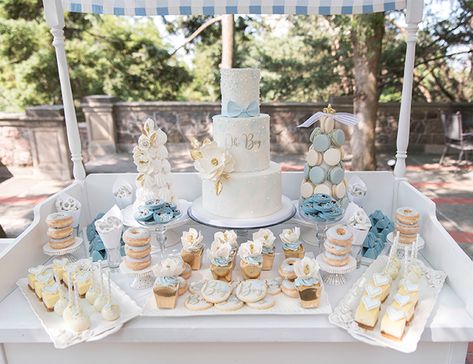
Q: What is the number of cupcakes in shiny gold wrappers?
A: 8